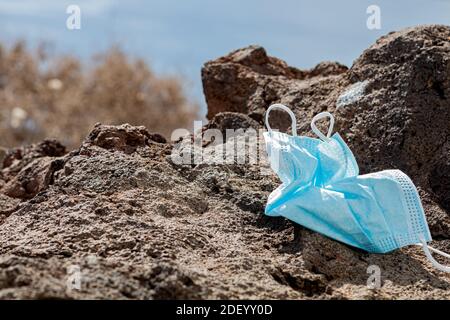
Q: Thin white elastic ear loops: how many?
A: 3